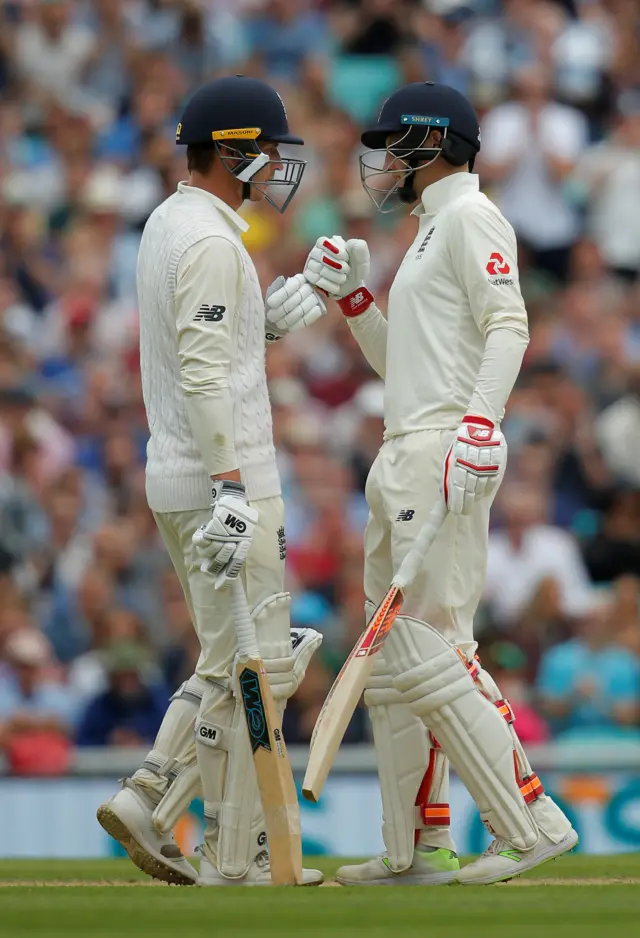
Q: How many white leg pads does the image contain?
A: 4